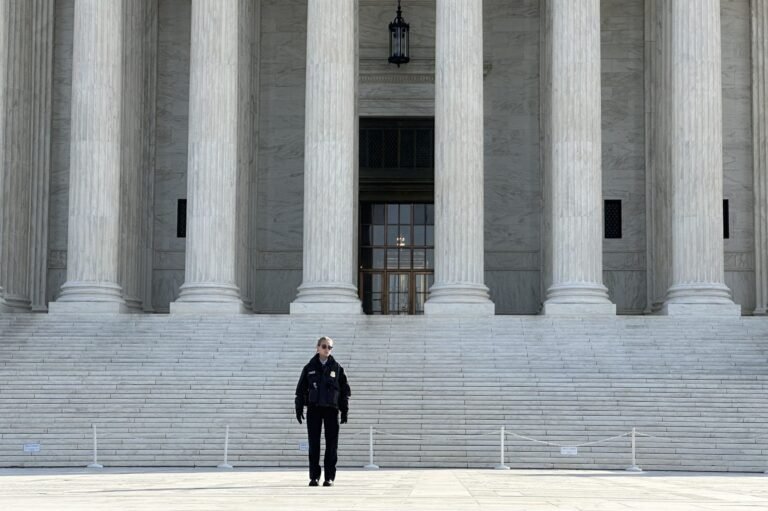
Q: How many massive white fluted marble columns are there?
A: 6